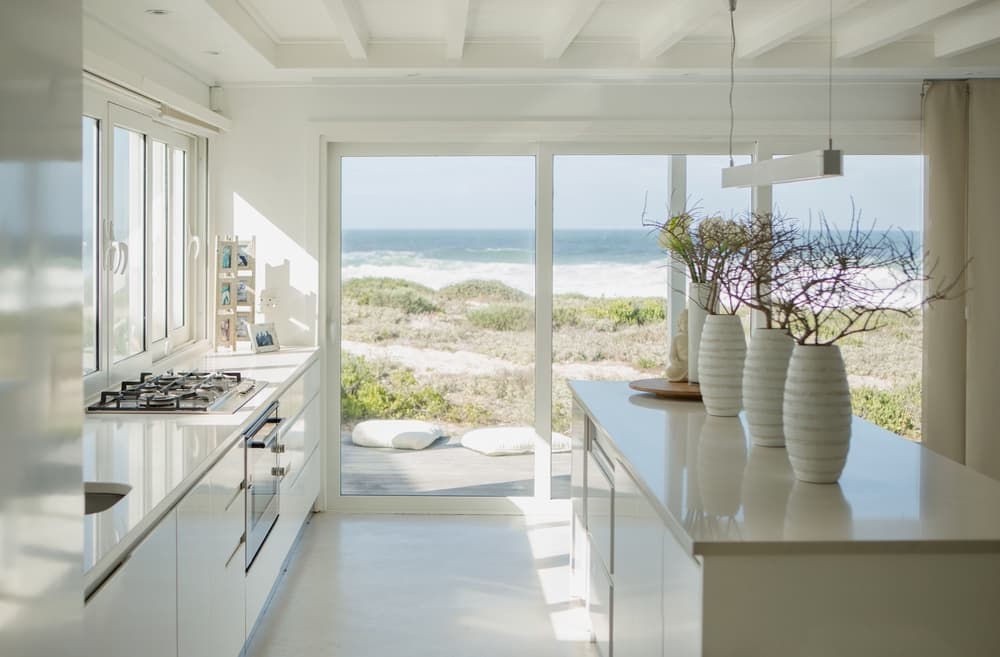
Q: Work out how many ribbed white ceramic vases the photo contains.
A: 3